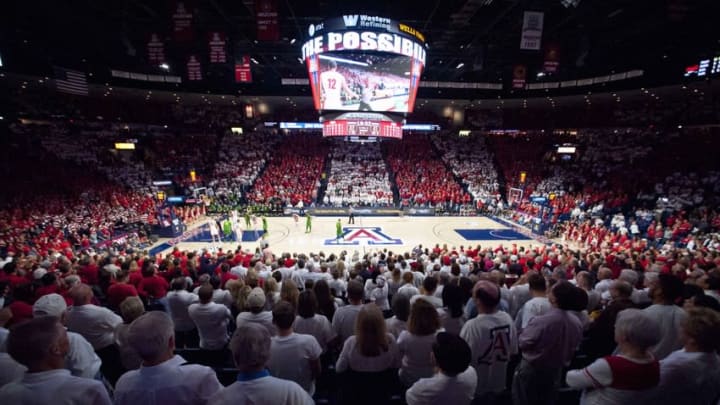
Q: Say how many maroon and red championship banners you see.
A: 8